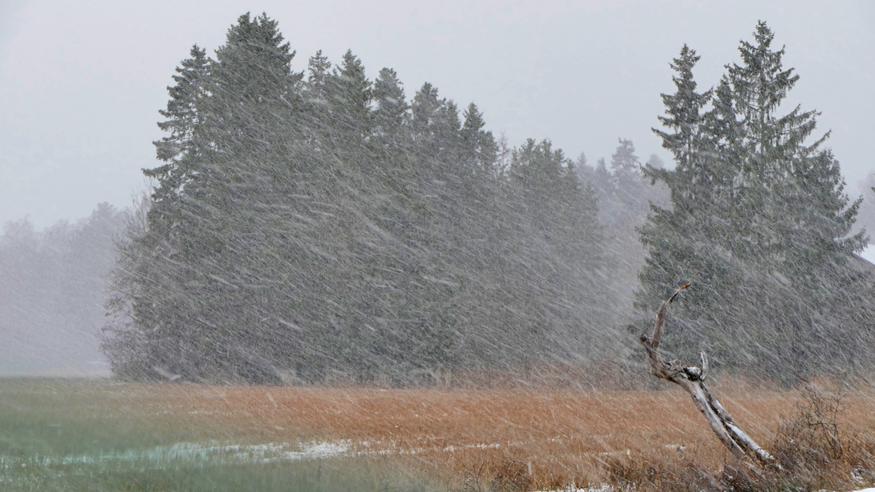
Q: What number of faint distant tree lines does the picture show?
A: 2